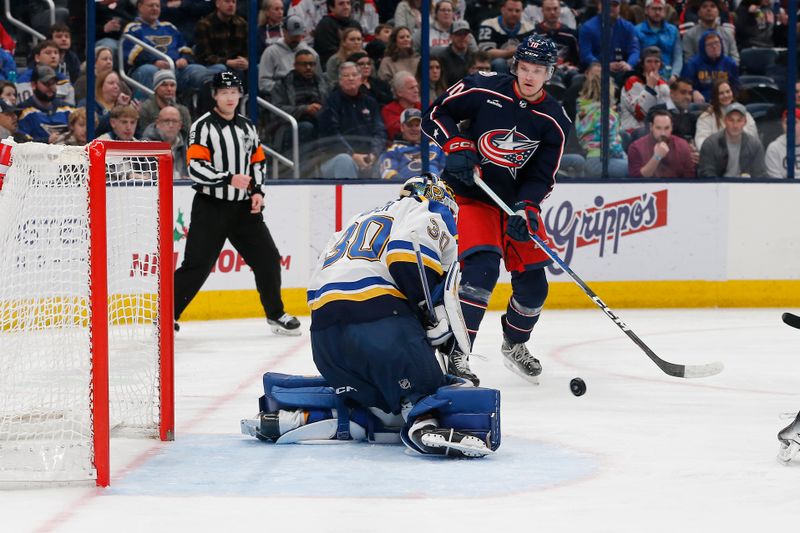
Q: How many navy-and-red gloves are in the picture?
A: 2